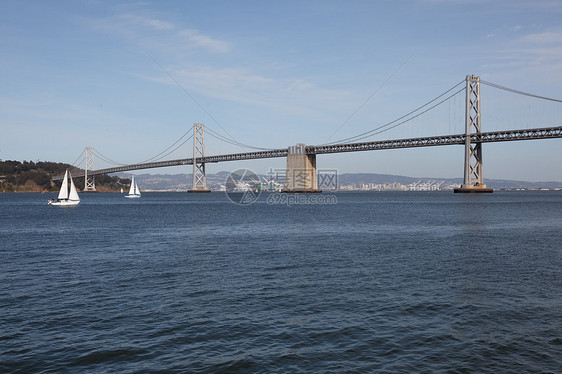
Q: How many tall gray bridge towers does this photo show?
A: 3